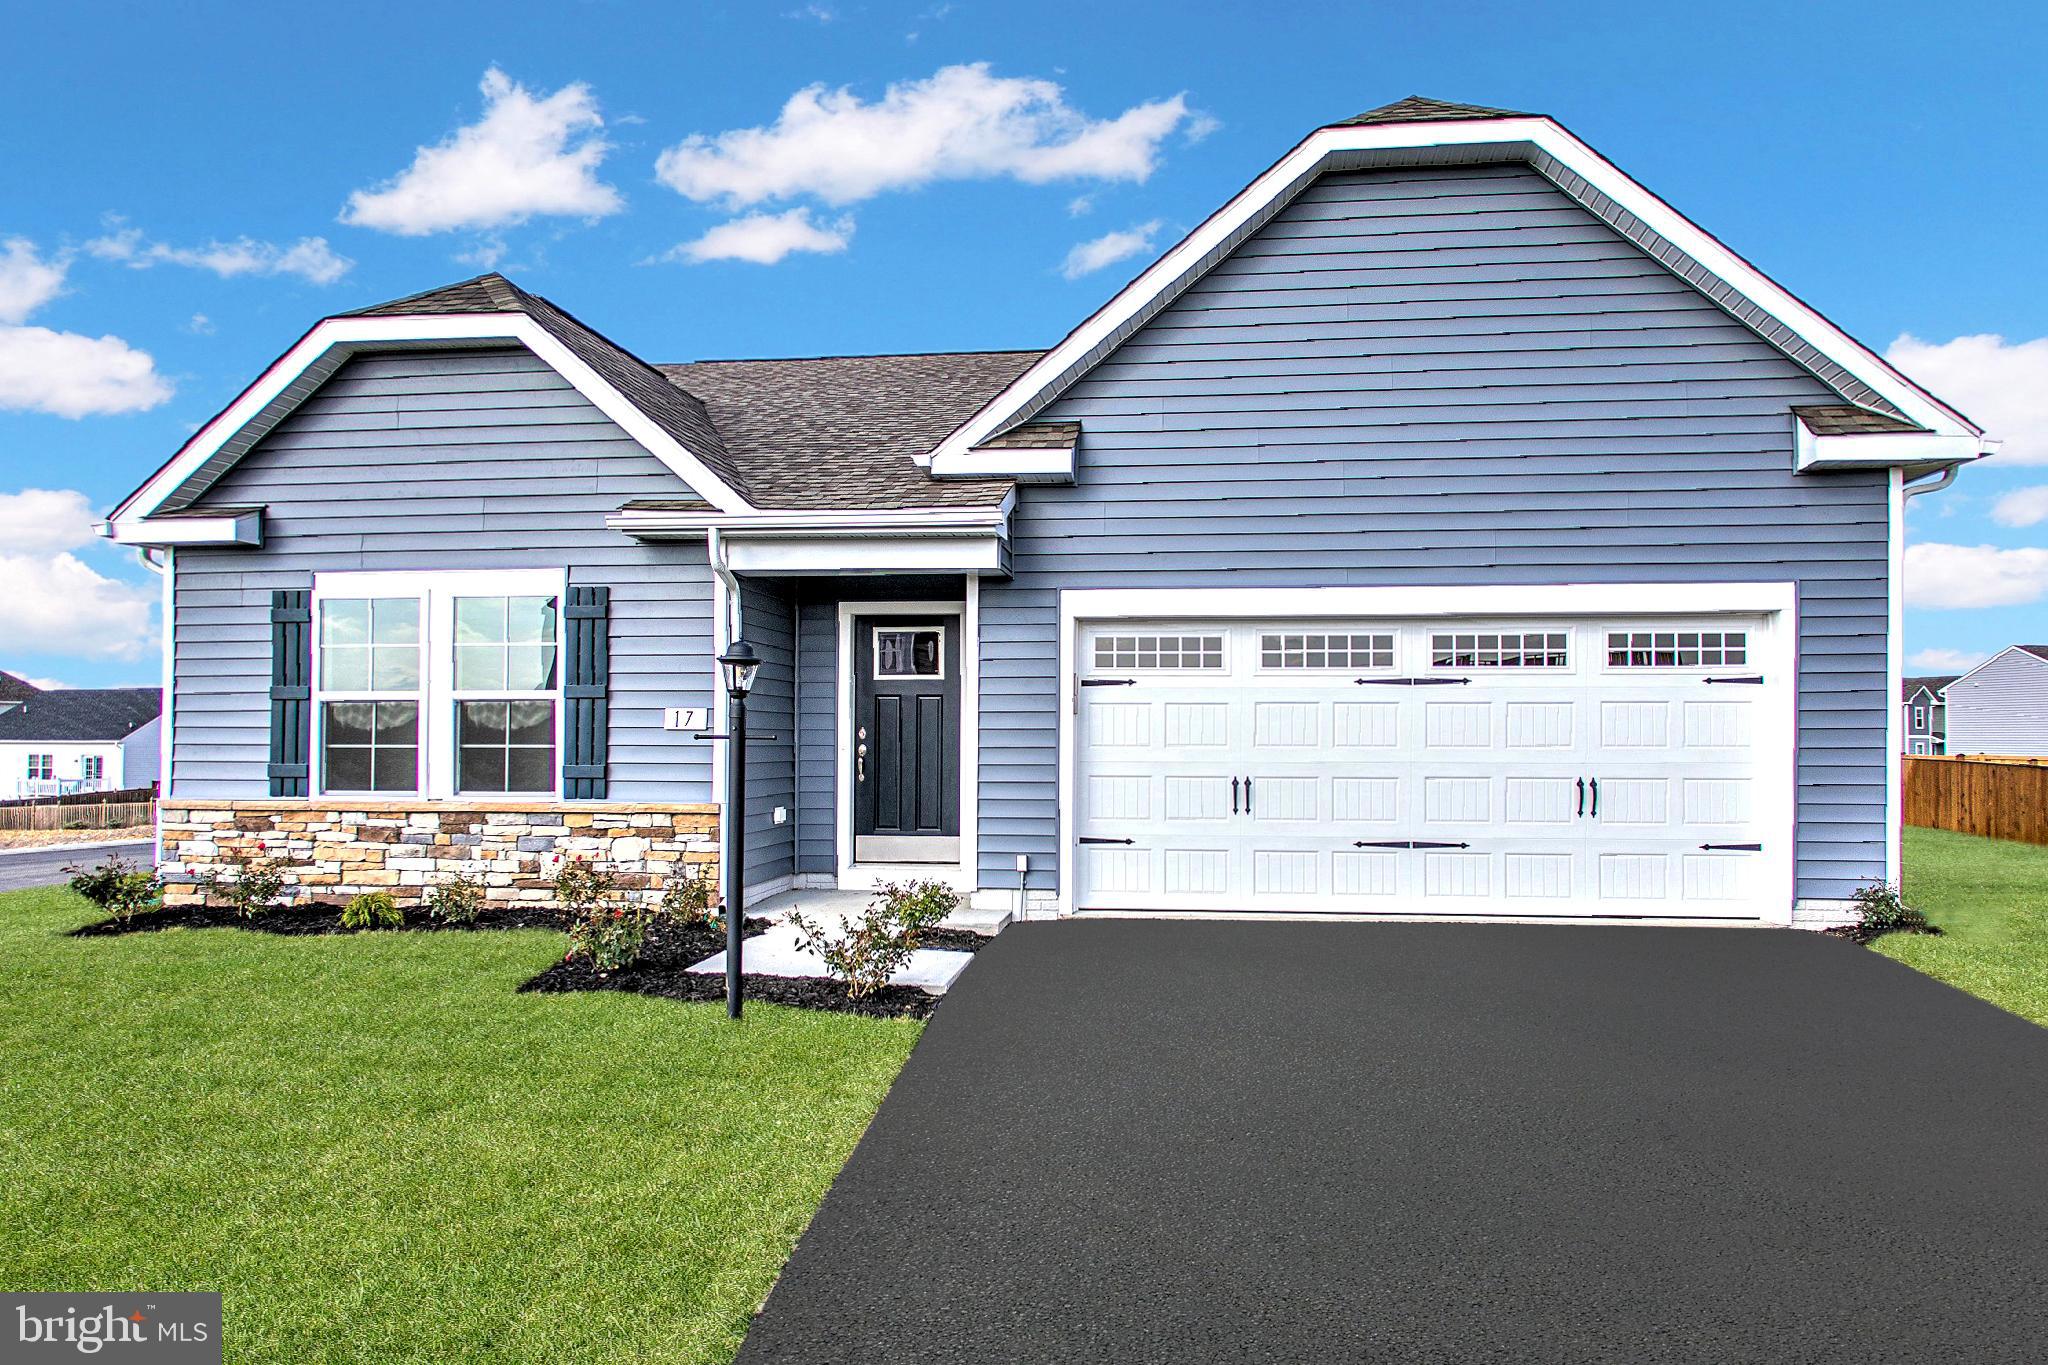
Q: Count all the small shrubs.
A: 10